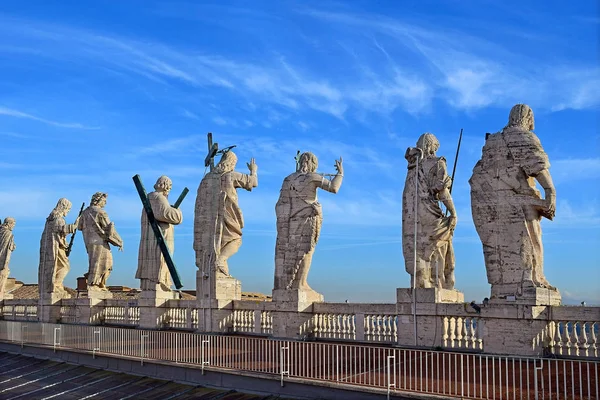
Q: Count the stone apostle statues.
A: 8